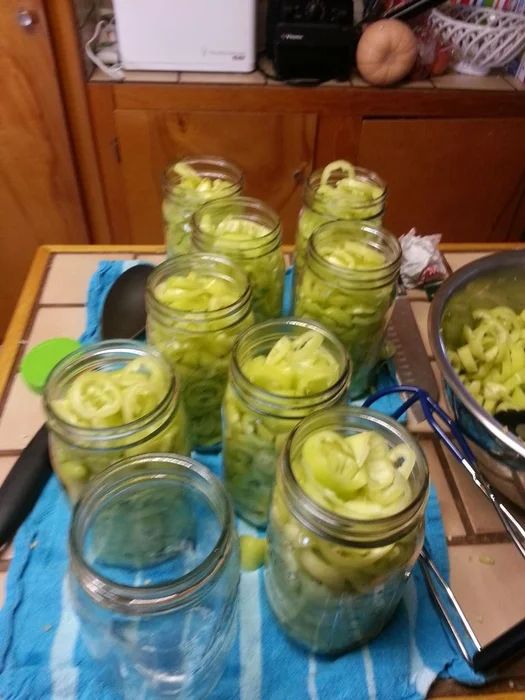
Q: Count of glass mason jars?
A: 9